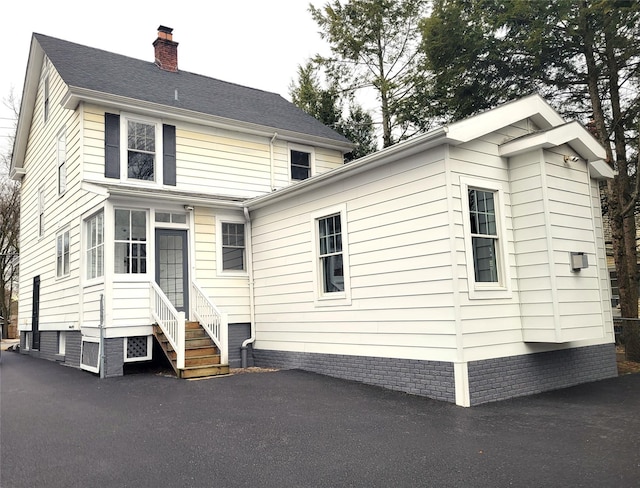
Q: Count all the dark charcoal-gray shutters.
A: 2